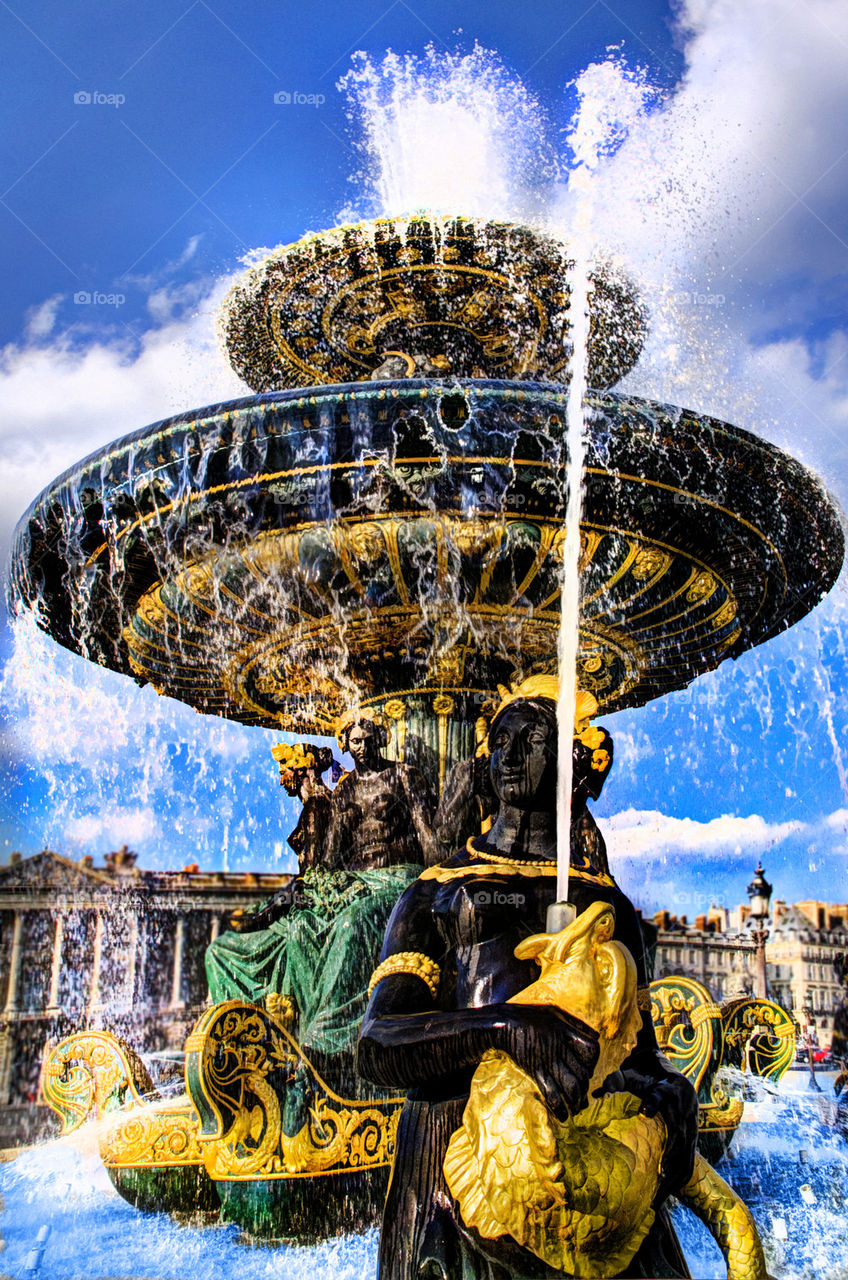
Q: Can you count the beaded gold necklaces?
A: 1